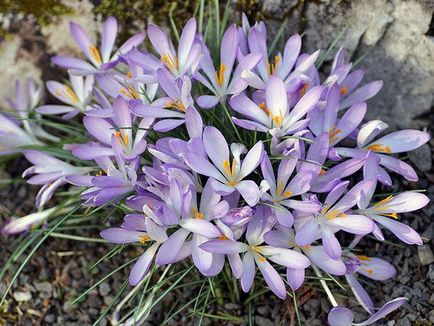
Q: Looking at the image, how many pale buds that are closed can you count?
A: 1